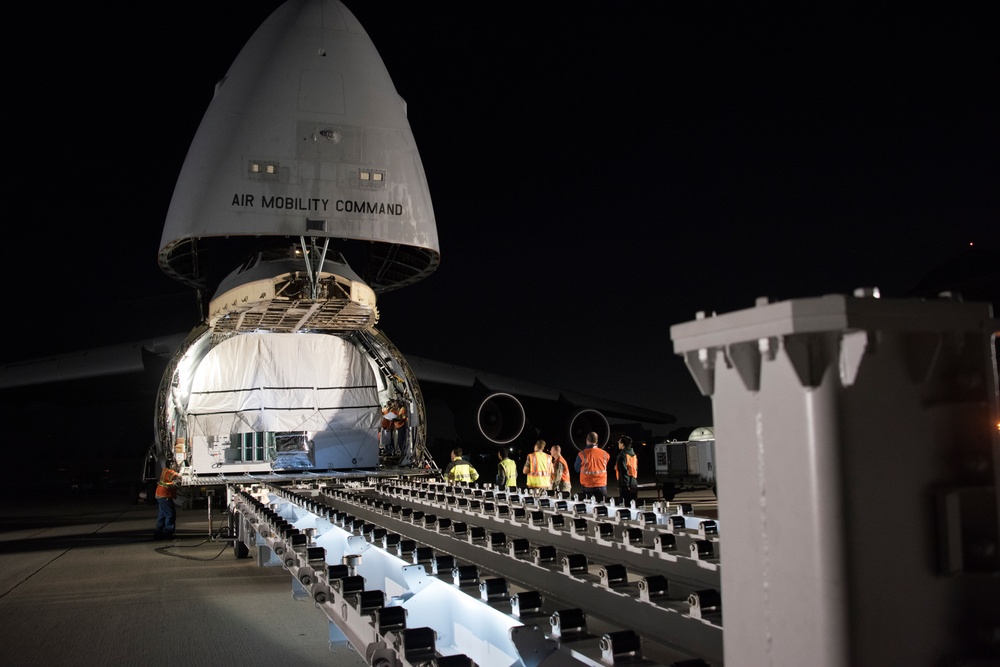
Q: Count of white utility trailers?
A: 1